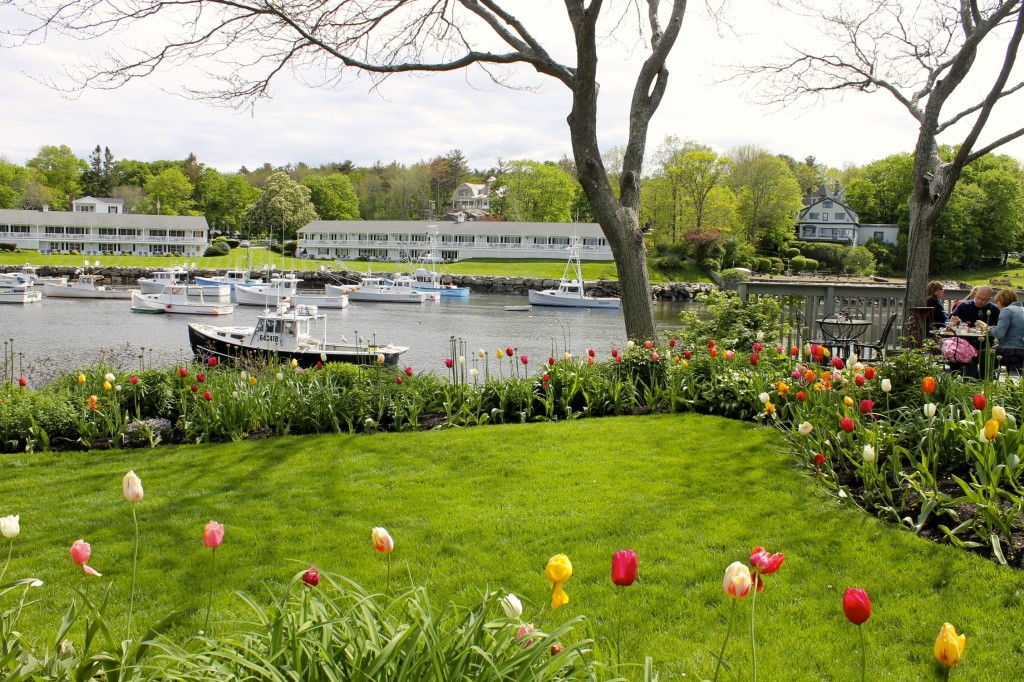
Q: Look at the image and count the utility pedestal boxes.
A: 0